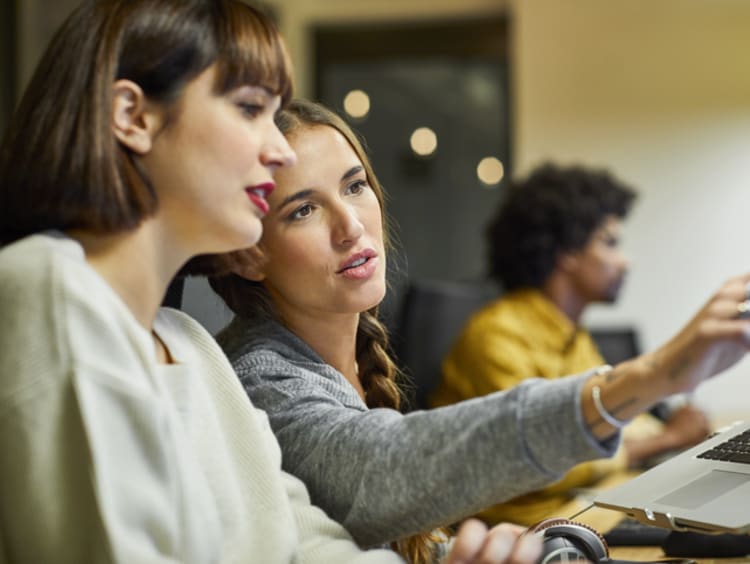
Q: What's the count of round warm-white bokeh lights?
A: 3